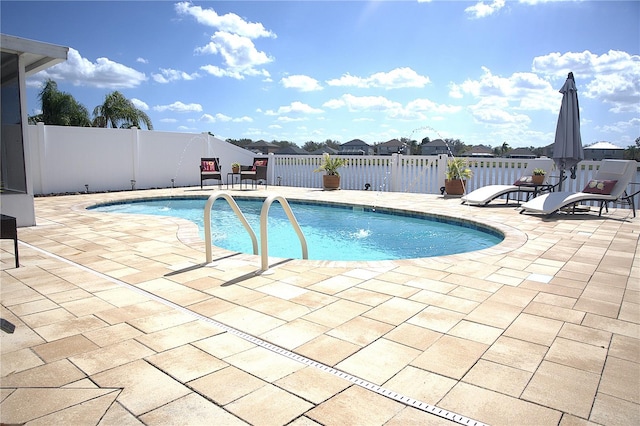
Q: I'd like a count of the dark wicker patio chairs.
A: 2